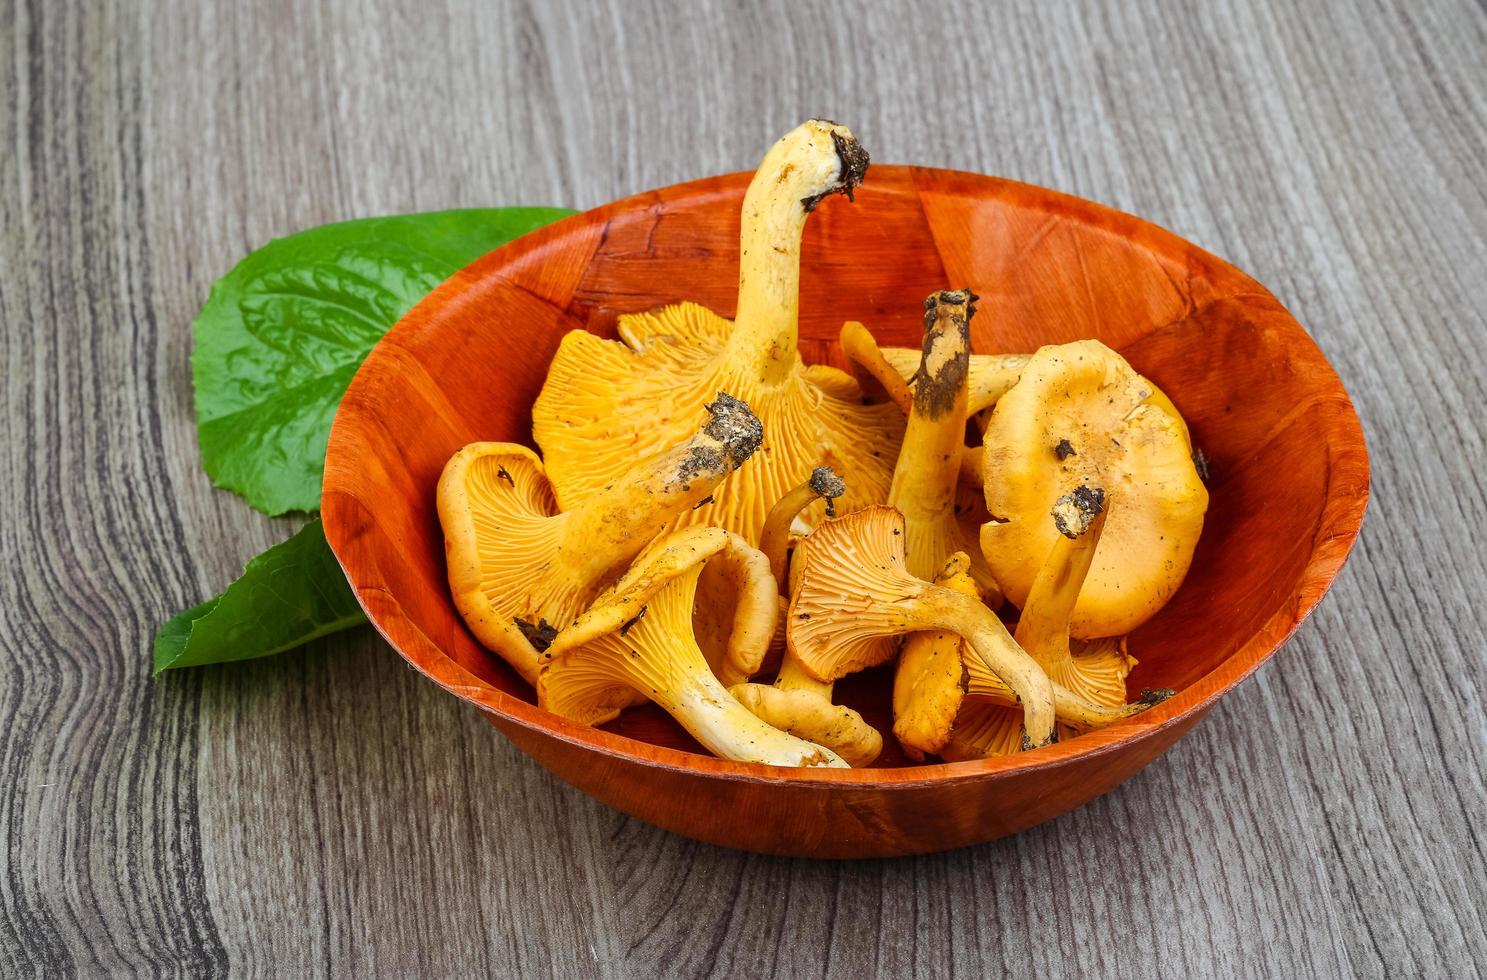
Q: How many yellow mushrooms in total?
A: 11